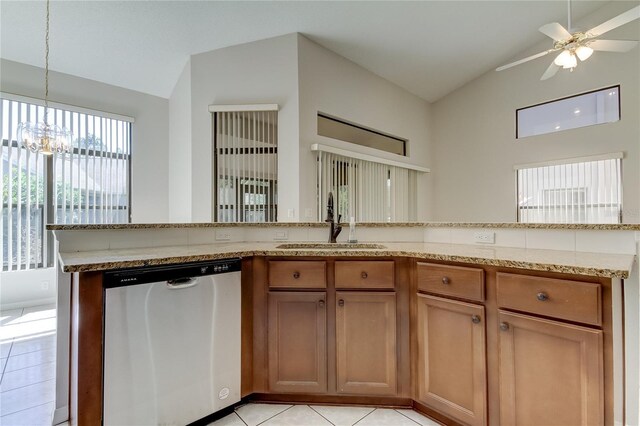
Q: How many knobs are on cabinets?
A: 8